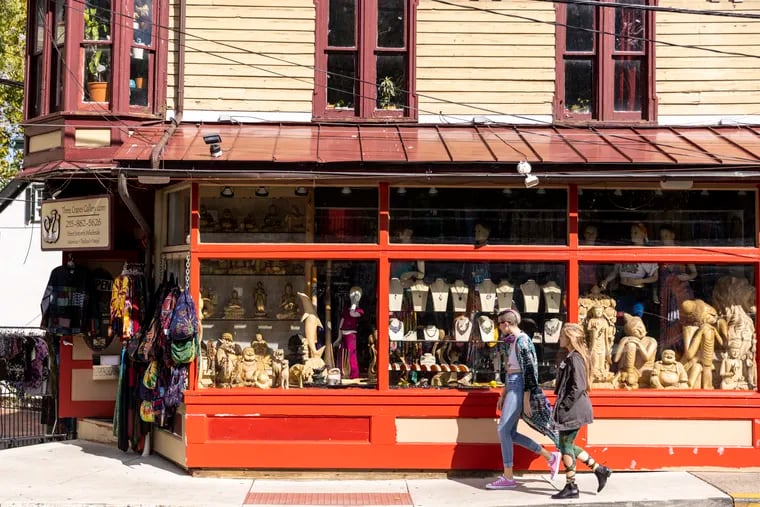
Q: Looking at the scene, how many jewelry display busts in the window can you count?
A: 13